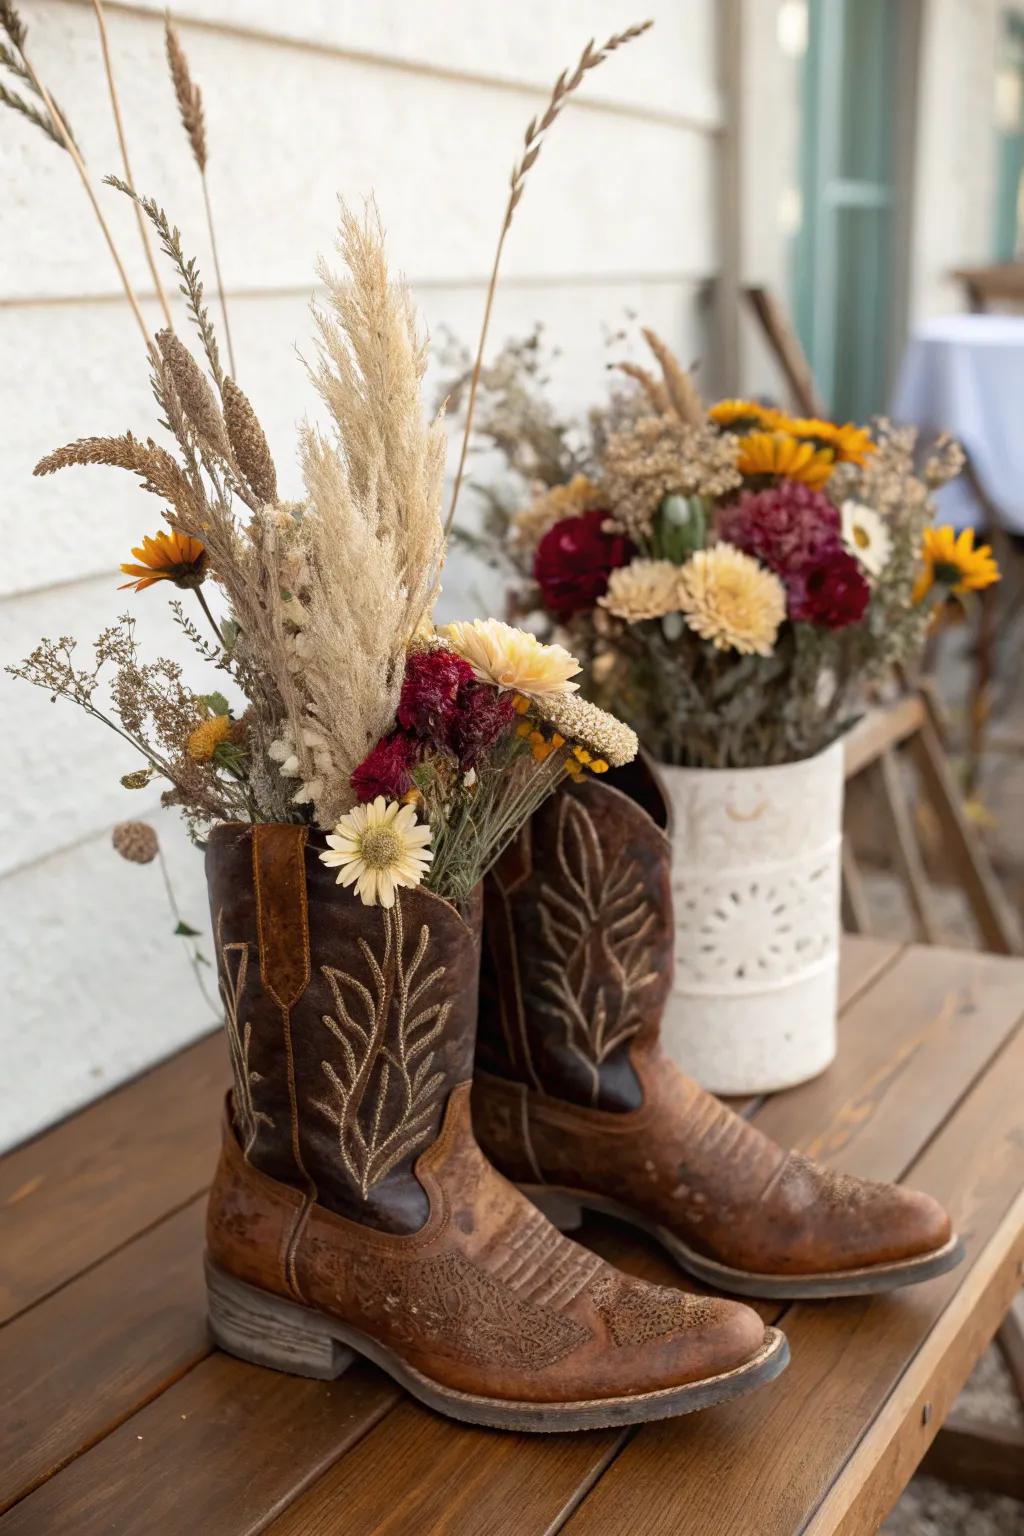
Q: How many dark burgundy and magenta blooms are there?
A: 6